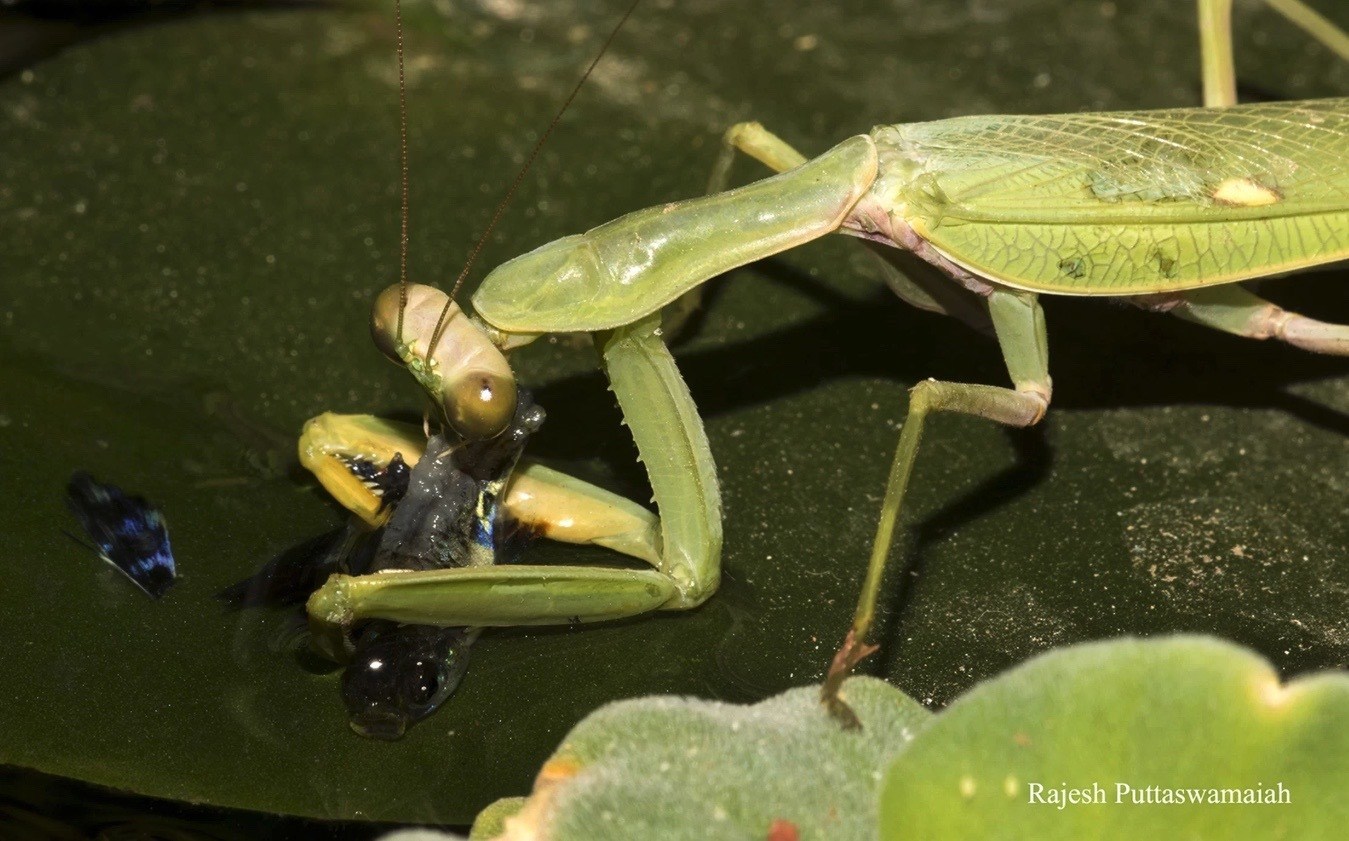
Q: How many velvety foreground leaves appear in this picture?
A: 2